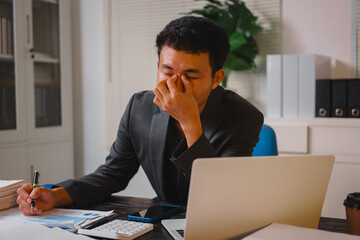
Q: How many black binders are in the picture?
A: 3